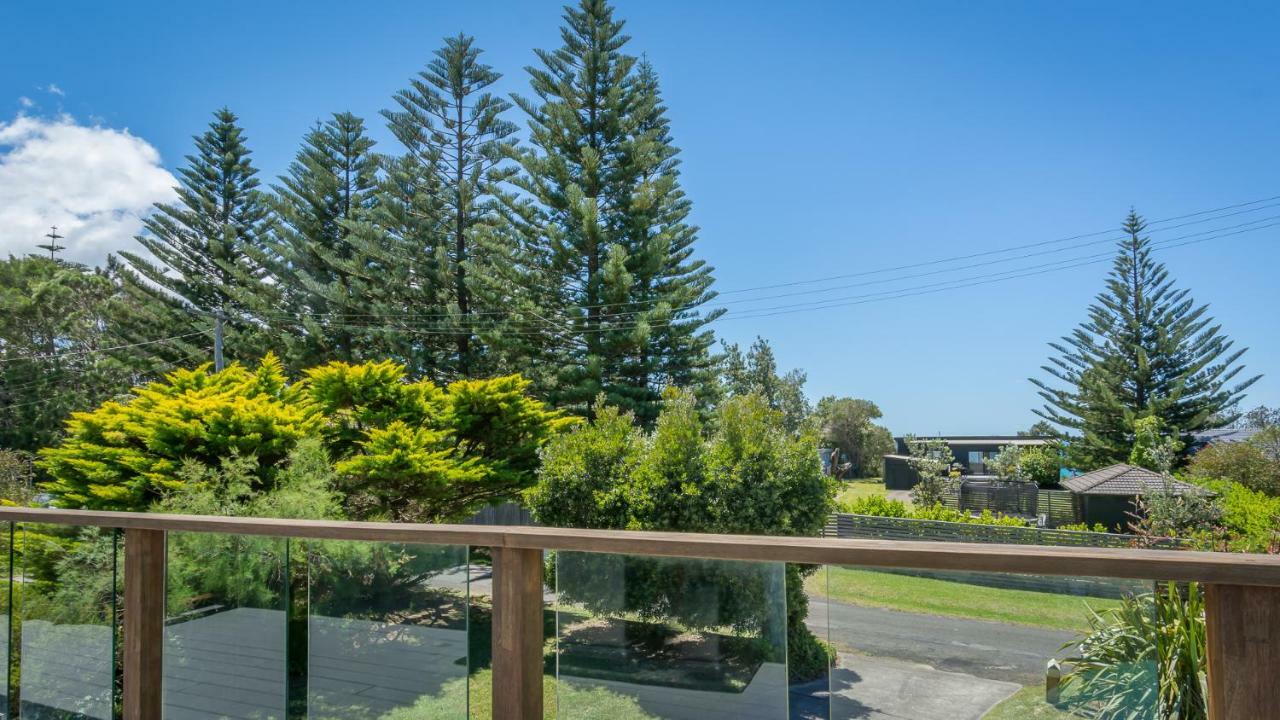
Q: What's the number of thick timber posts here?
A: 3